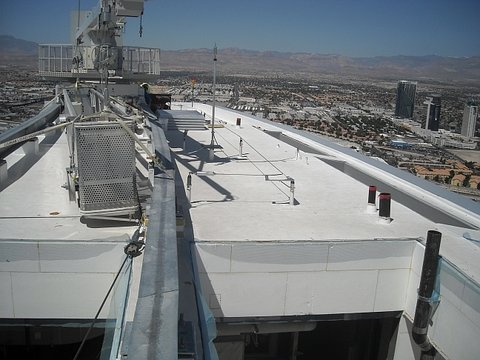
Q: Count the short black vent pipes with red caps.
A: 2